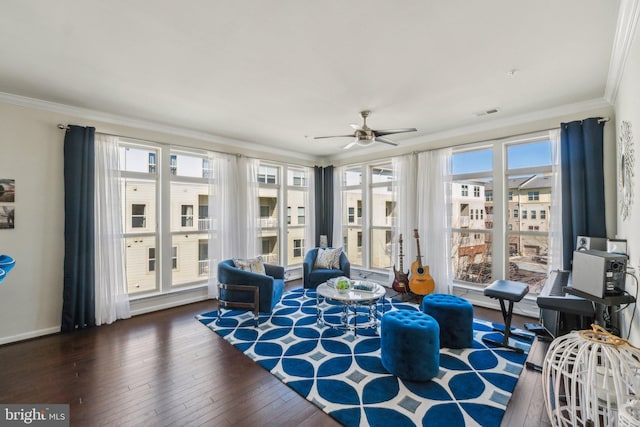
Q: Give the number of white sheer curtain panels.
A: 8